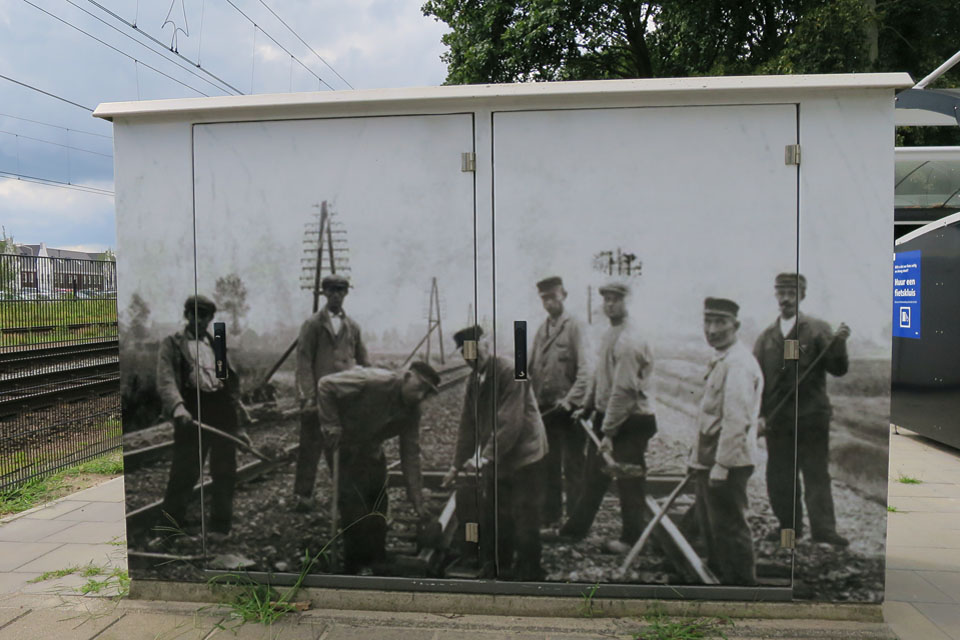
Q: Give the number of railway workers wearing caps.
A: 8